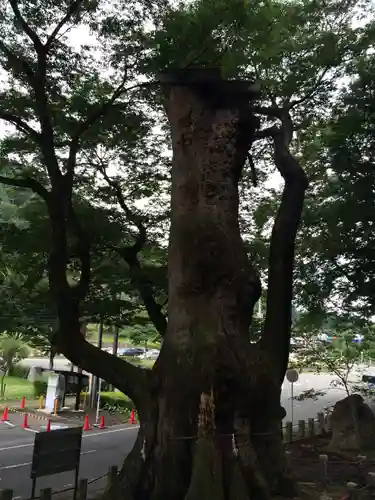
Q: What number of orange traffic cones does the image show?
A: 7